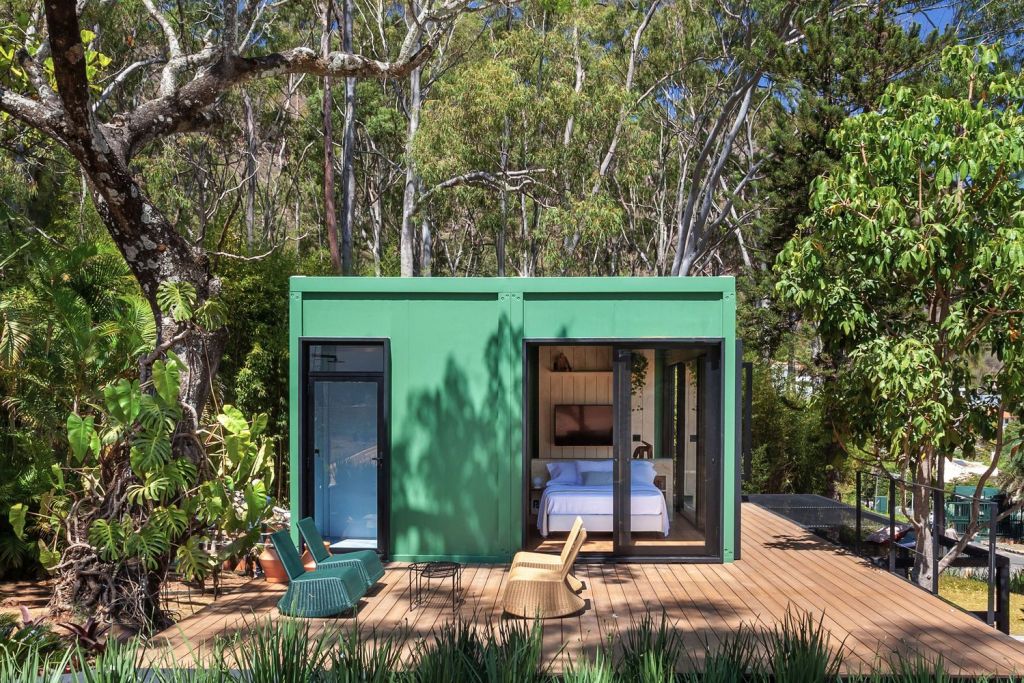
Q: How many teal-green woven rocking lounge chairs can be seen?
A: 2